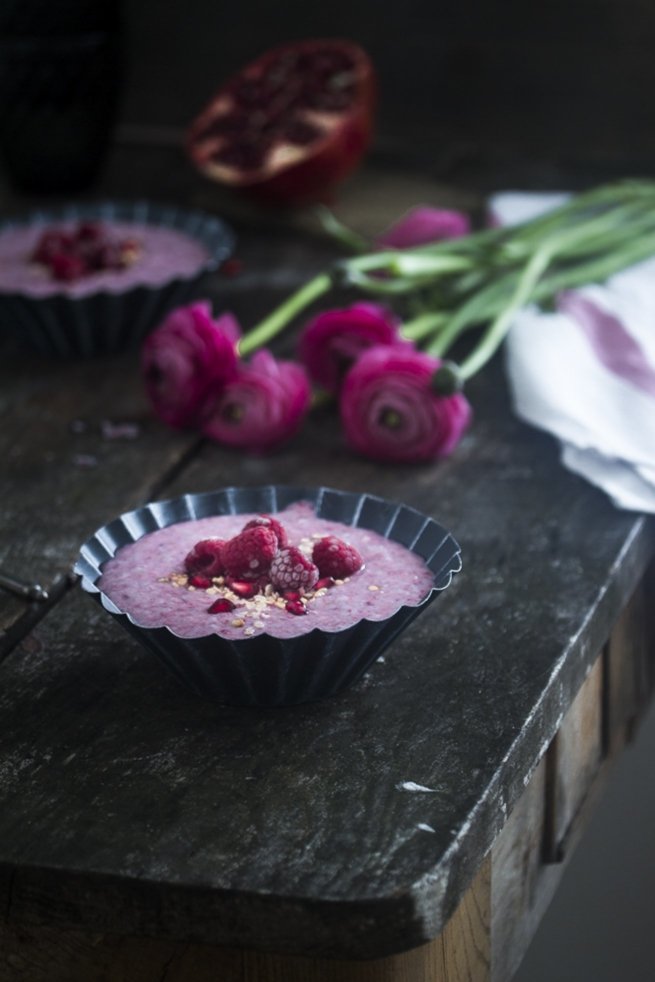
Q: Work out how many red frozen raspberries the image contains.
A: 5